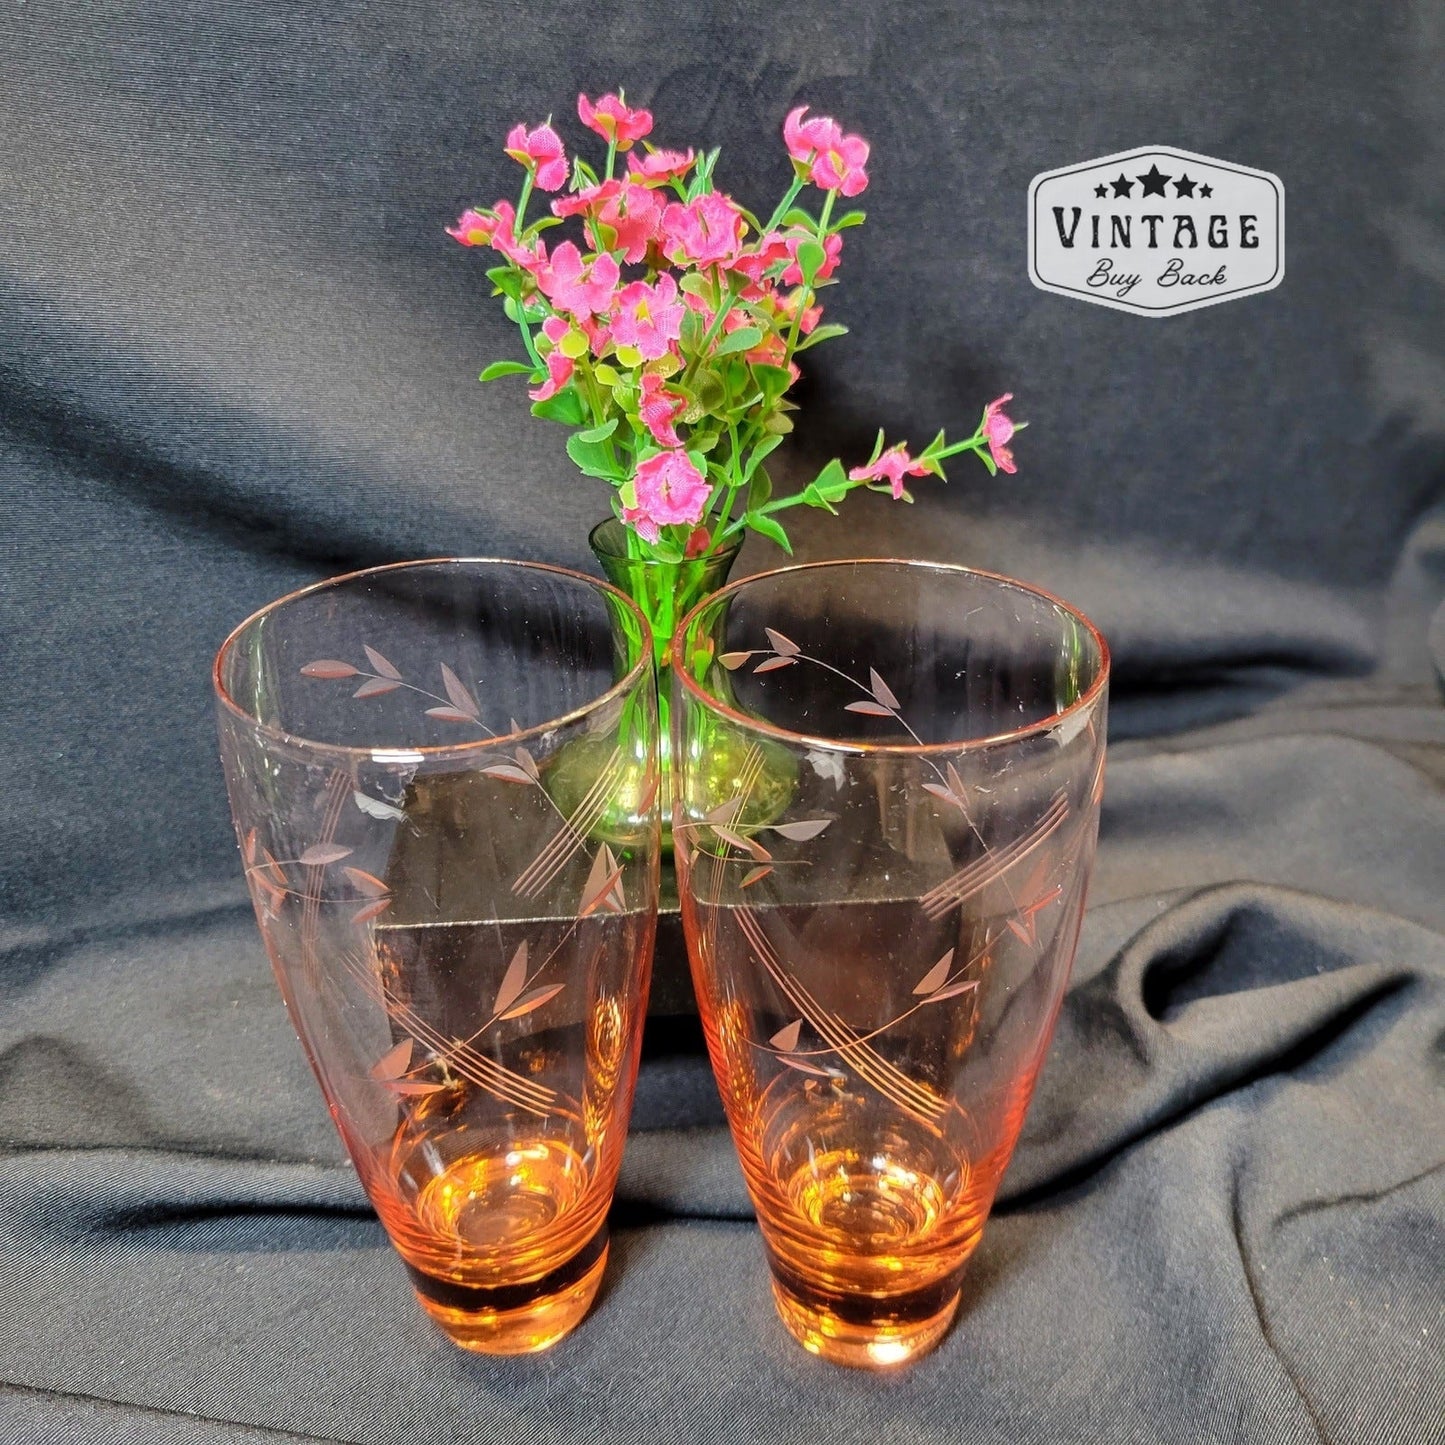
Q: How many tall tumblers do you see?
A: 2